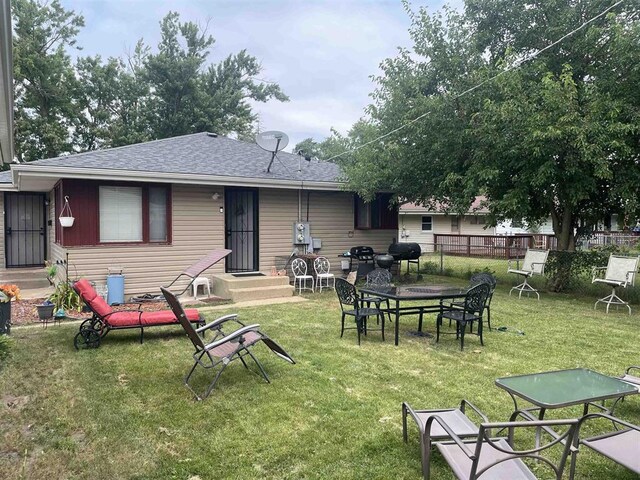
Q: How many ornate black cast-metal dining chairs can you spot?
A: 4